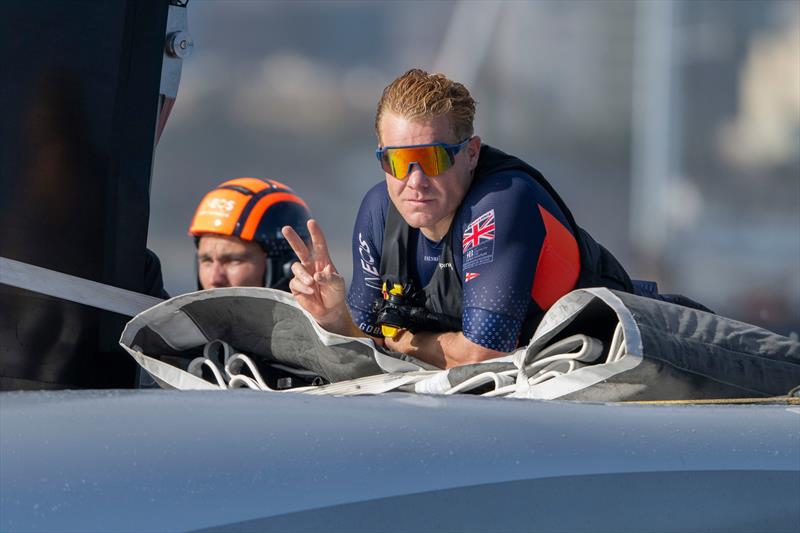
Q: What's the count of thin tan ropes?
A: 1